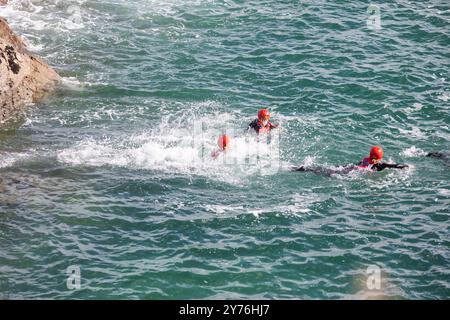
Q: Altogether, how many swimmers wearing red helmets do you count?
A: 3